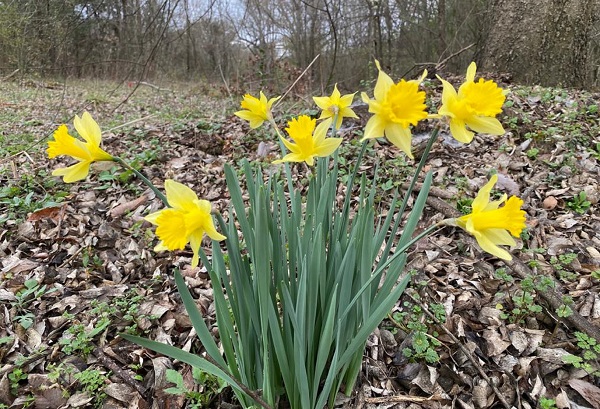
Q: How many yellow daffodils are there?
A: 8